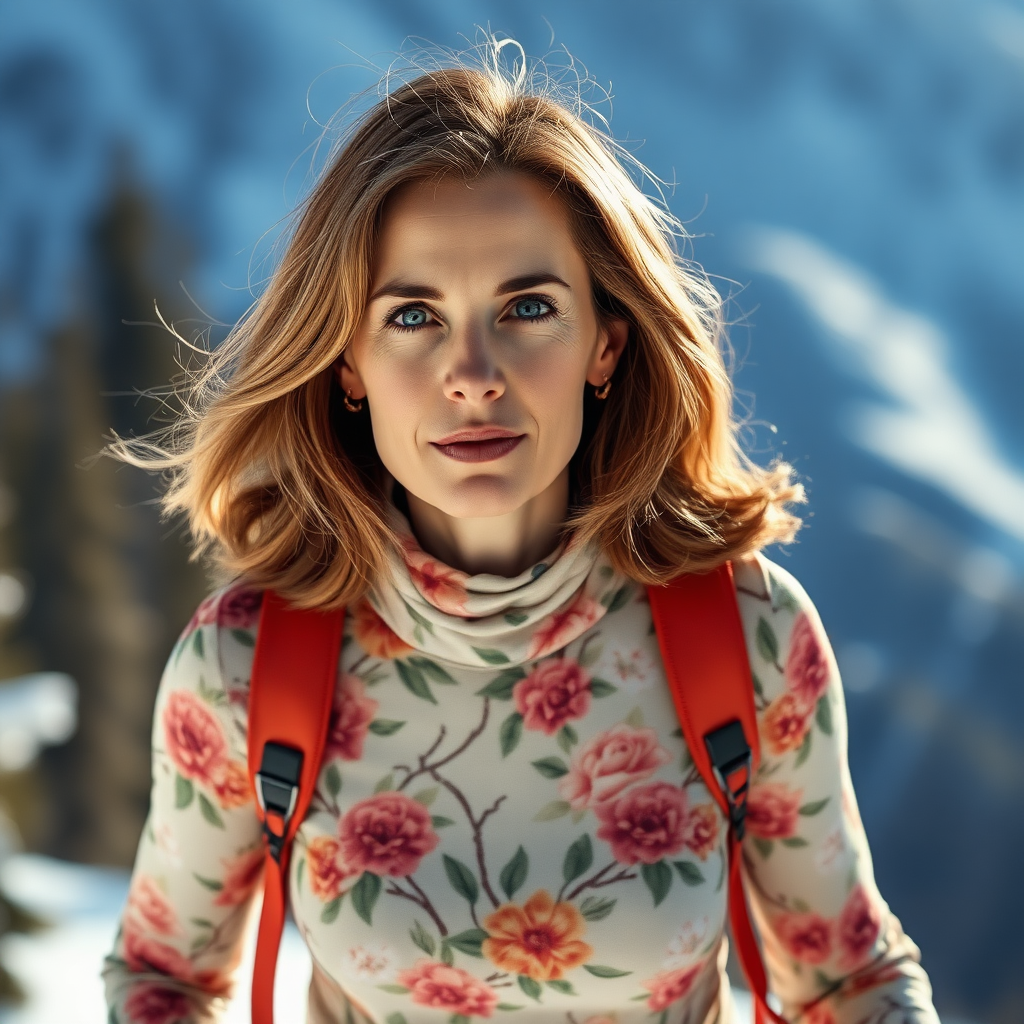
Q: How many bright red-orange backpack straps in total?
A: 2